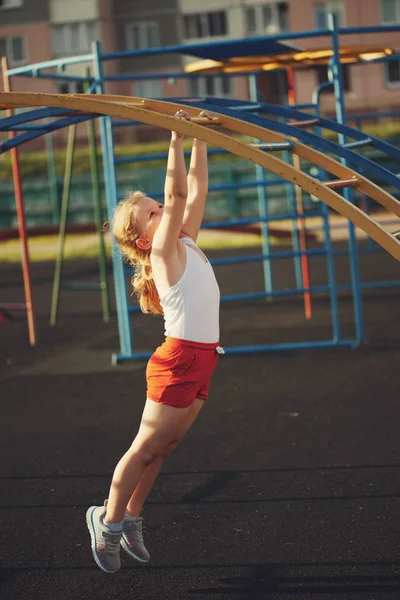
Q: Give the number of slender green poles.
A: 2